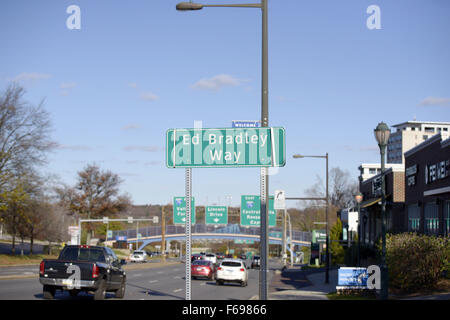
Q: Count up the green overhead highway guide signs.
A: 3